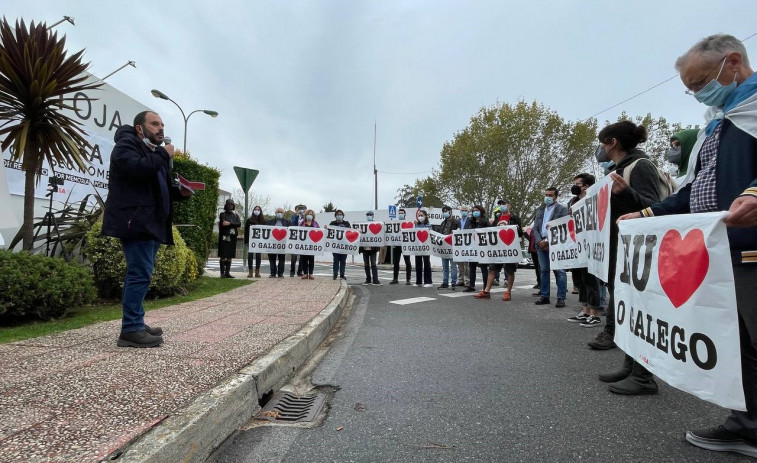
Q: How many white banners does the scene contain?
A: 13